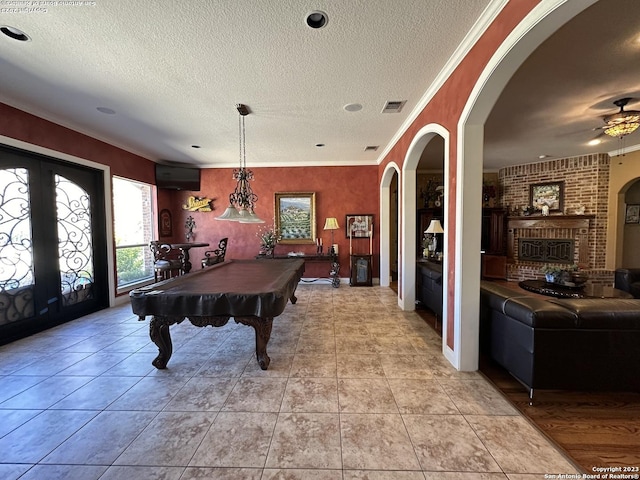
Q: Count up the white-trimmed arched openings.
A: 3